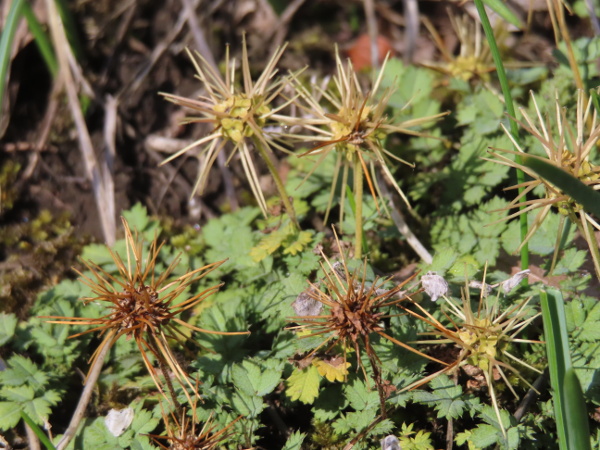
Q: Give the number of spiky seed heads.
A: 8